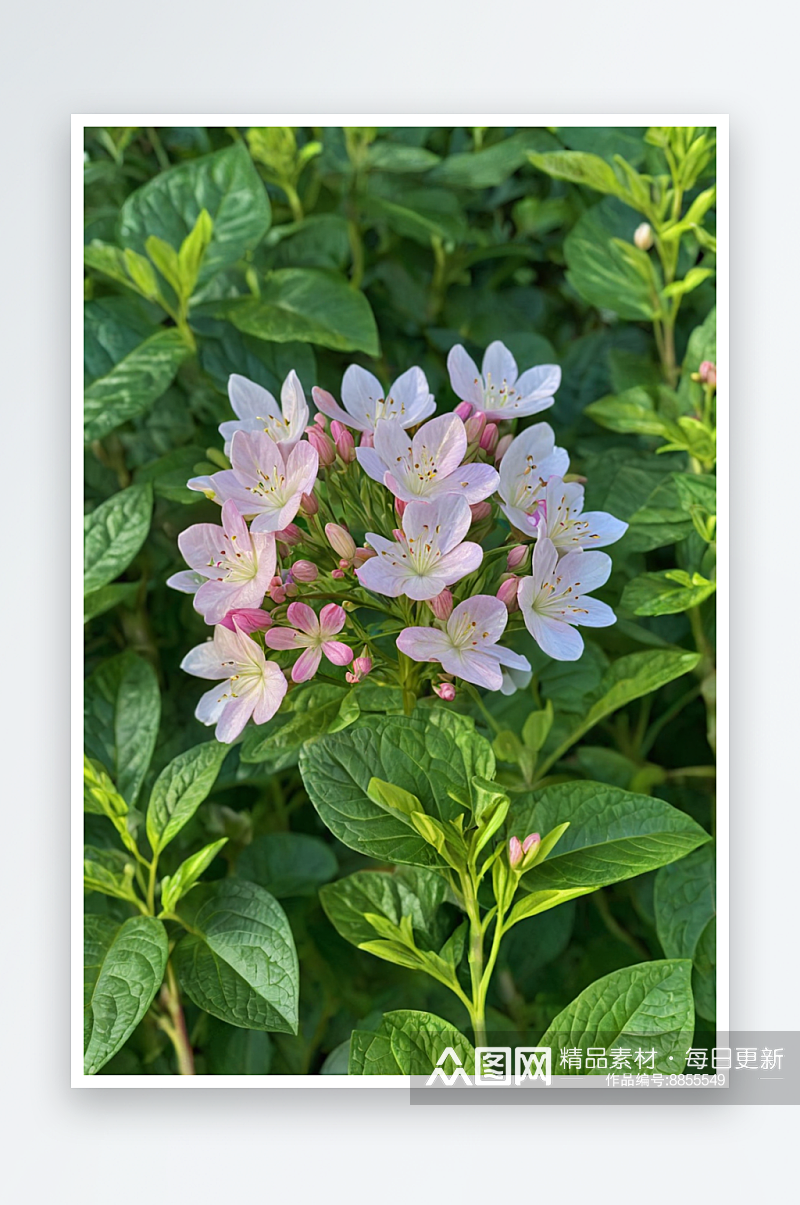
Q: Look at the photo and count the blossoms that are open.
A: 13